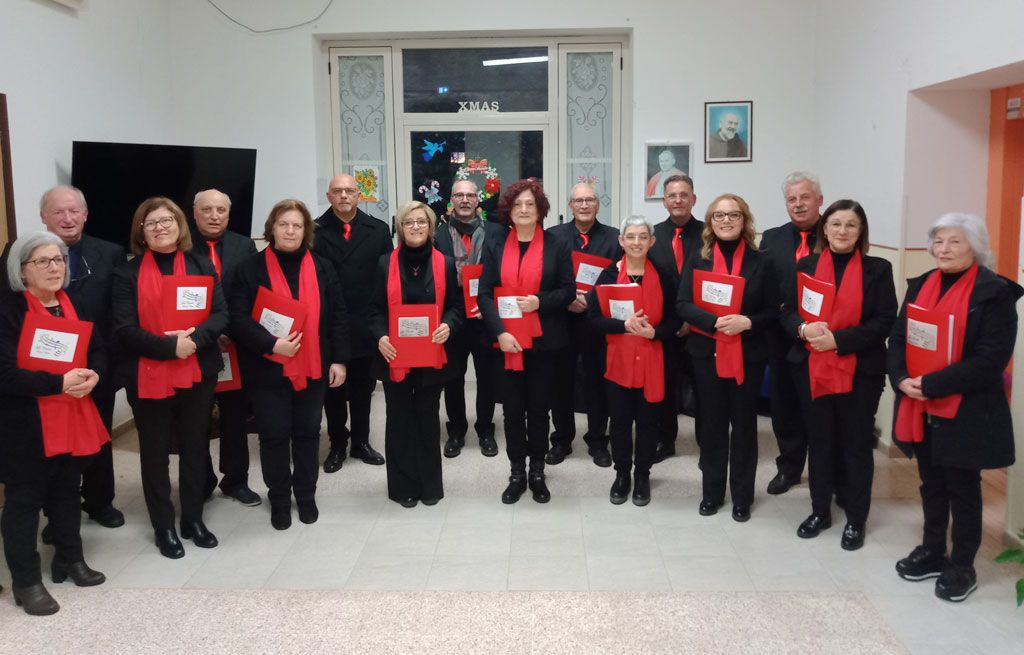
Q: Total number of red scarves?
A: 9